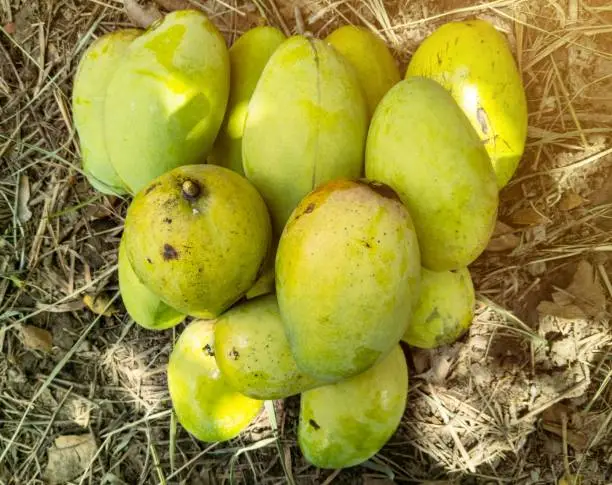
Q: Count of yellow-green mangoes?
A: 14